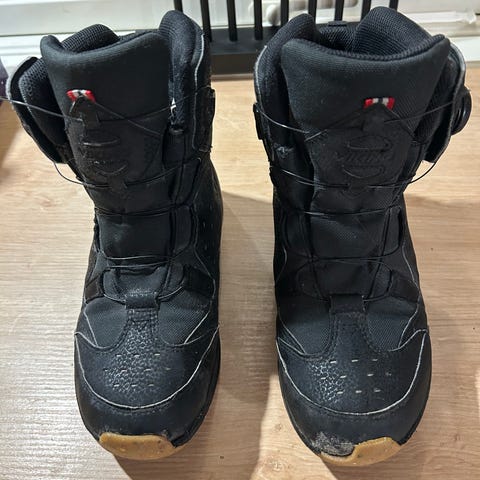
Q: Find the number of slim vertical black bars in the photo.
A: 9